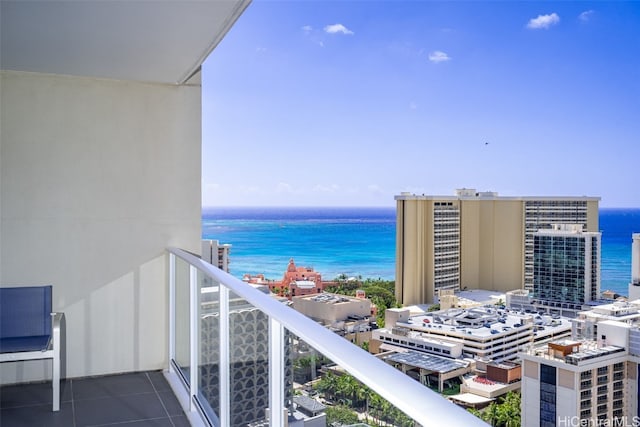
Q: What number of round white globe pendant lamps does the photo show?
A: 0